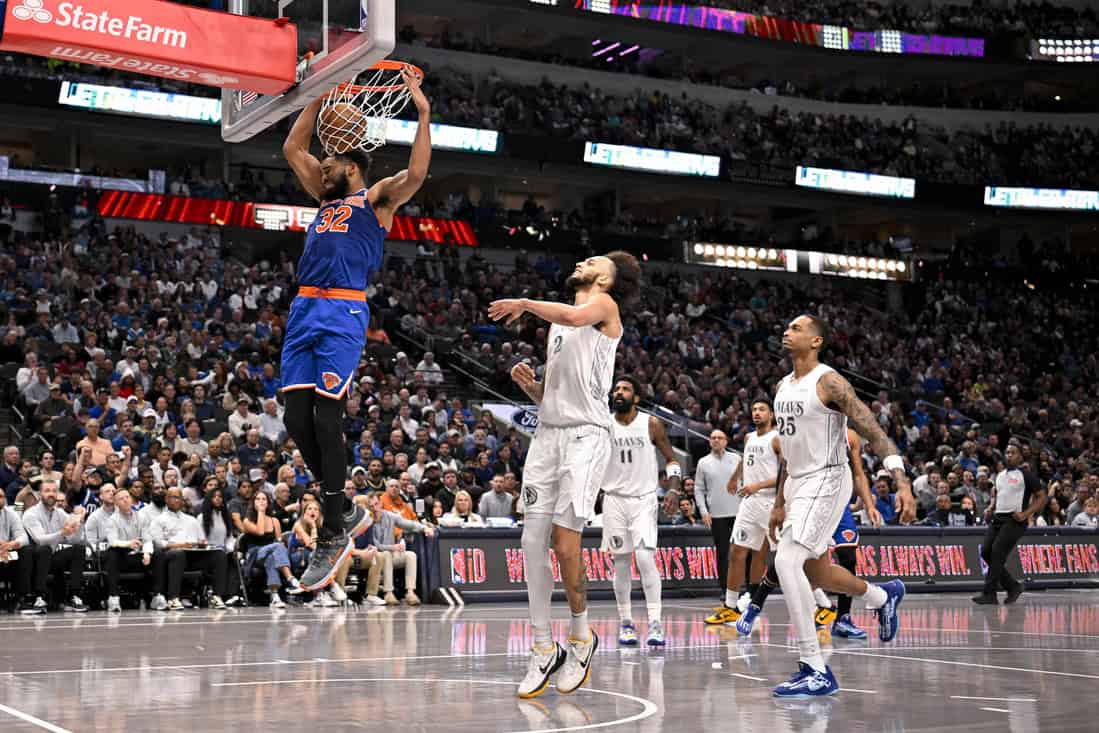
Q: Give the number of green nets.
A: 0